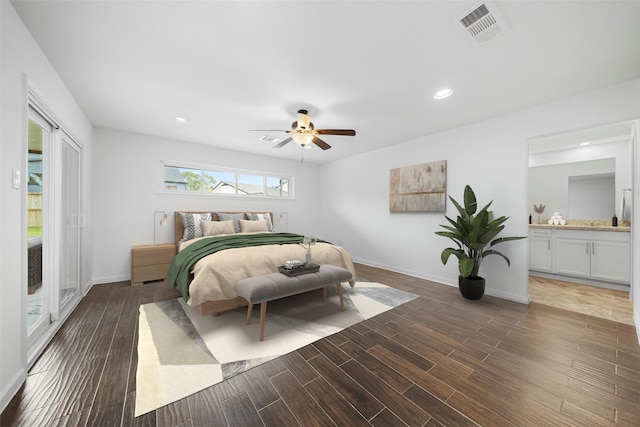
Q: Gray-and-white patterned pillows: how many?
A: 2